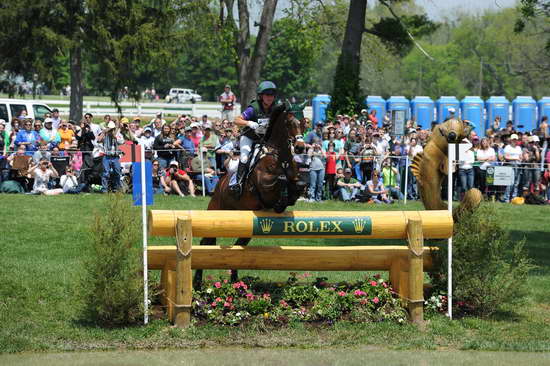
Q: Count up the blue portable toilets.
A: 9